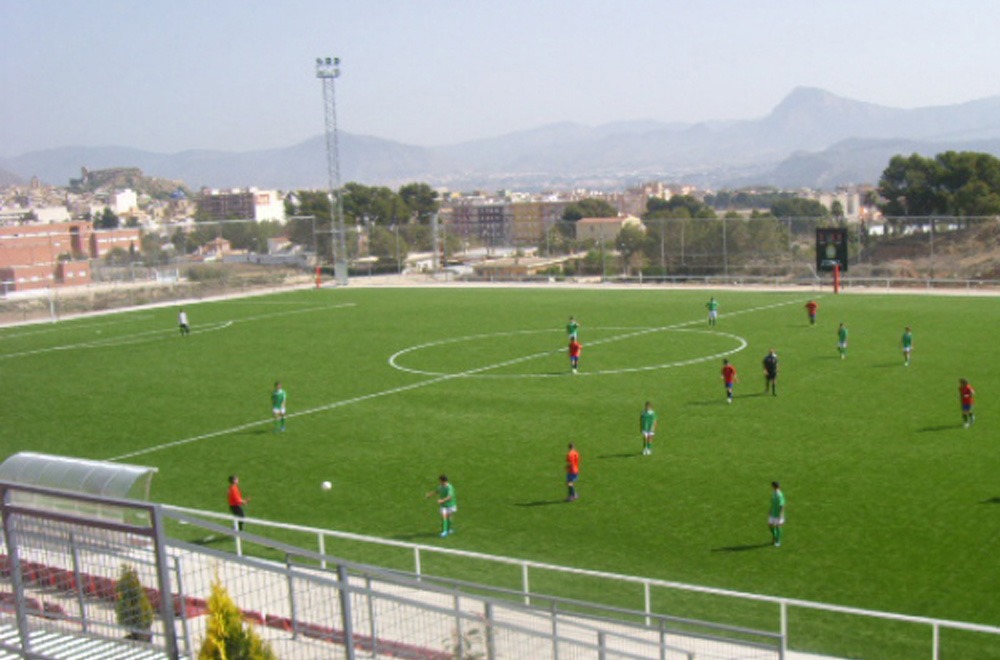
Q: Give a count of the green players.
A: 8